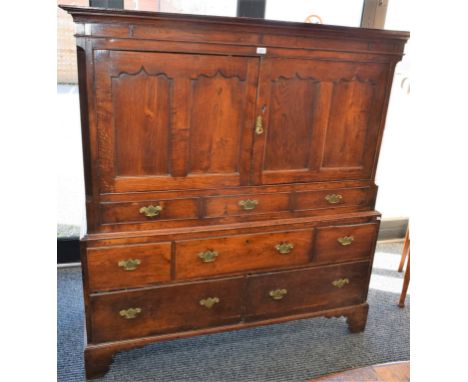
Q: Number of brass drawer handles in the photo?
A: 11